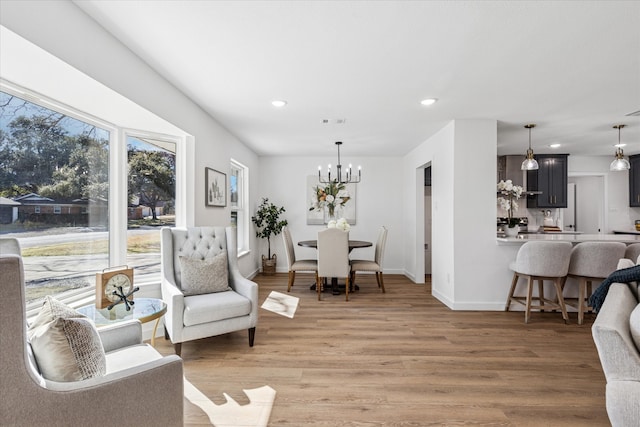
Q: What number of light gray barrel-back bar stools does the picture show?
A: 3